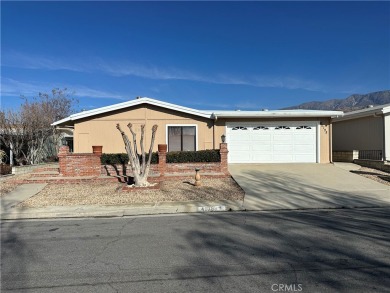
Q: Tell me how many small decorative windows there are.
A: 4